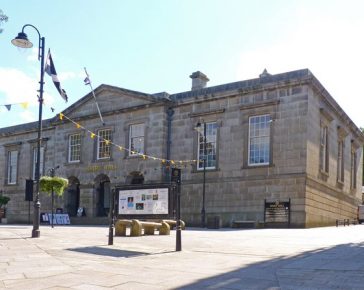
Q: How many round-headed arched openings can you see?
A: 3